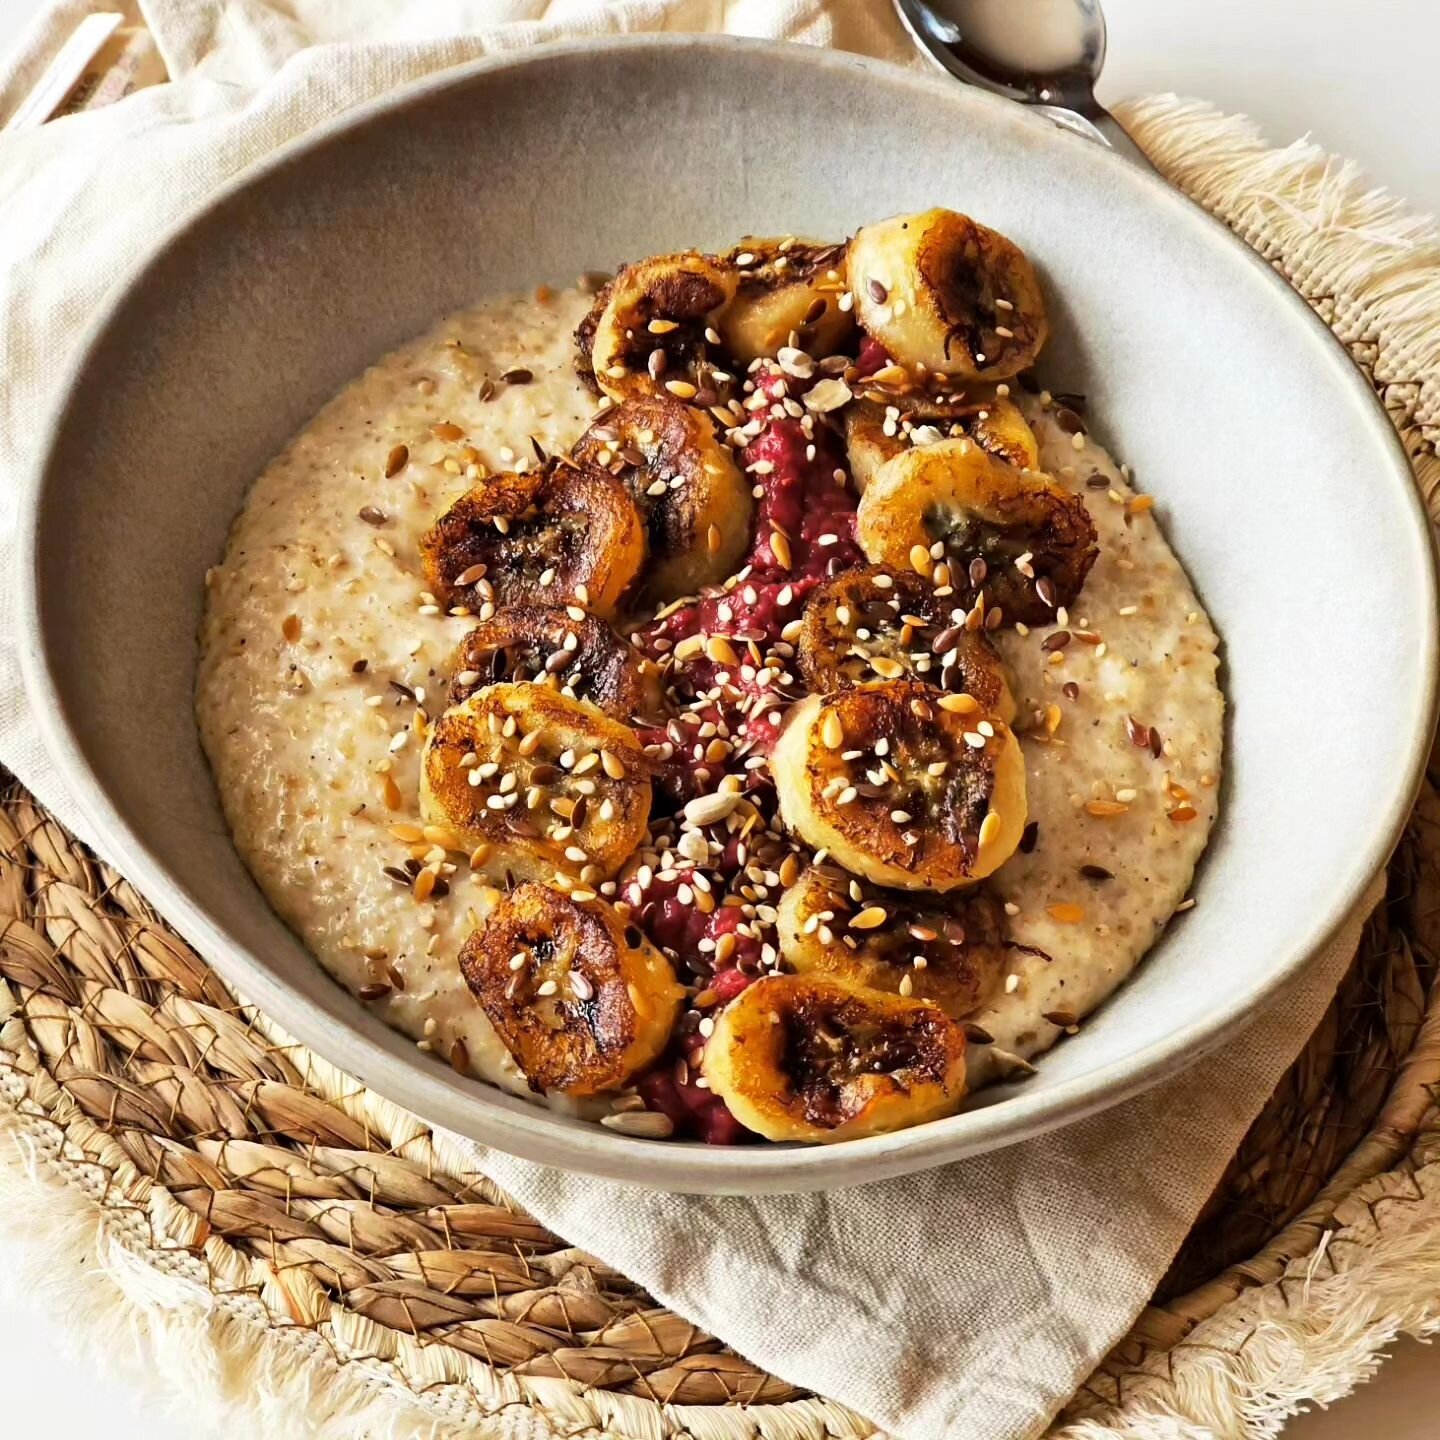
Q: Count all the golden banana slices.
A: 14